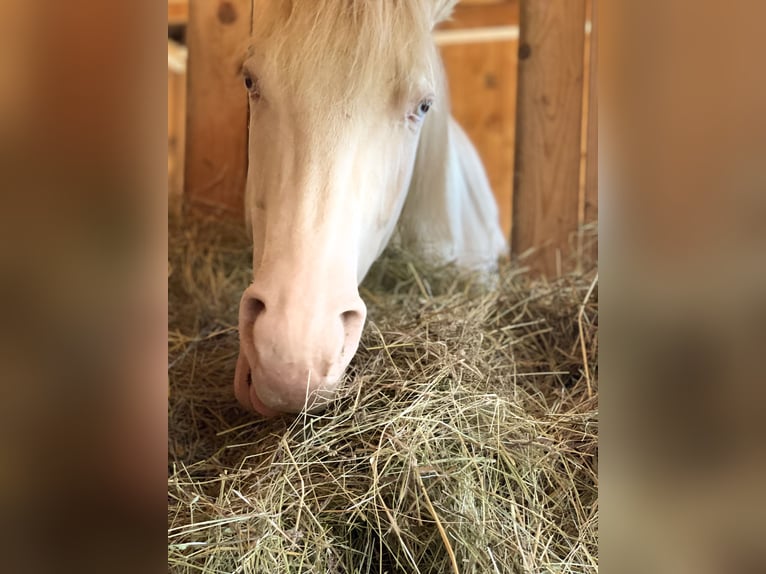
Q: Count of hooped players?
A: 0